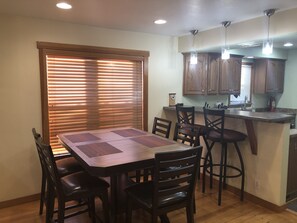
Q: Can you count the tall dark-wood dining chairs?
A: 5